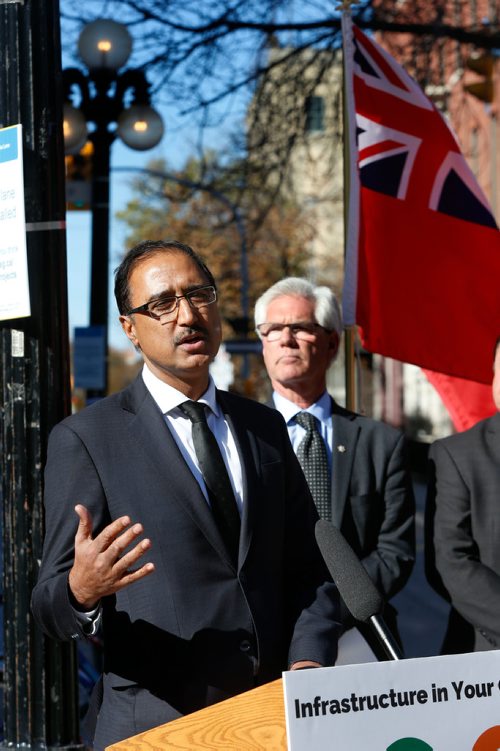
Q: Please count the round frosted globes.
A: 3